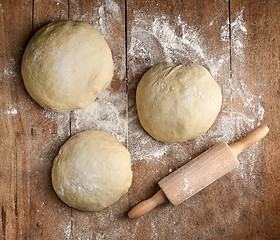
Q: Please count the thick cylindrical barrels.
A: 1